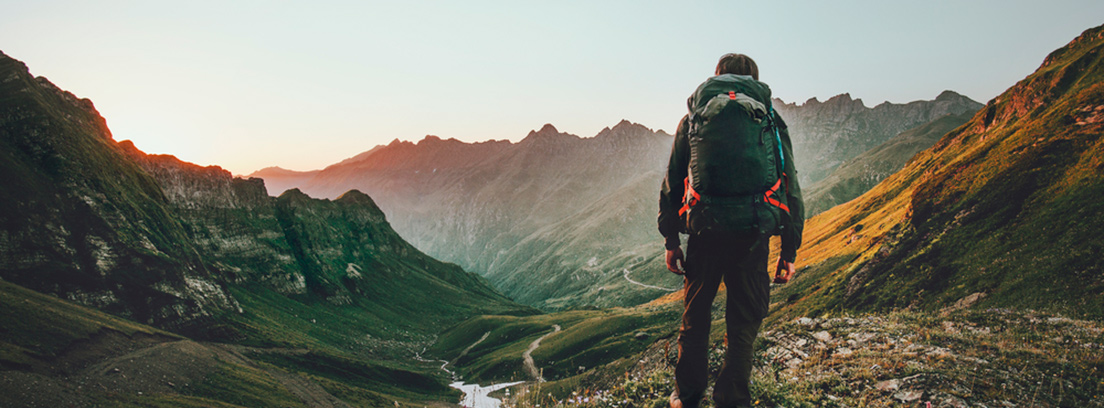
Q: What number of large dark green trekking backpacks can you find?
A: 1